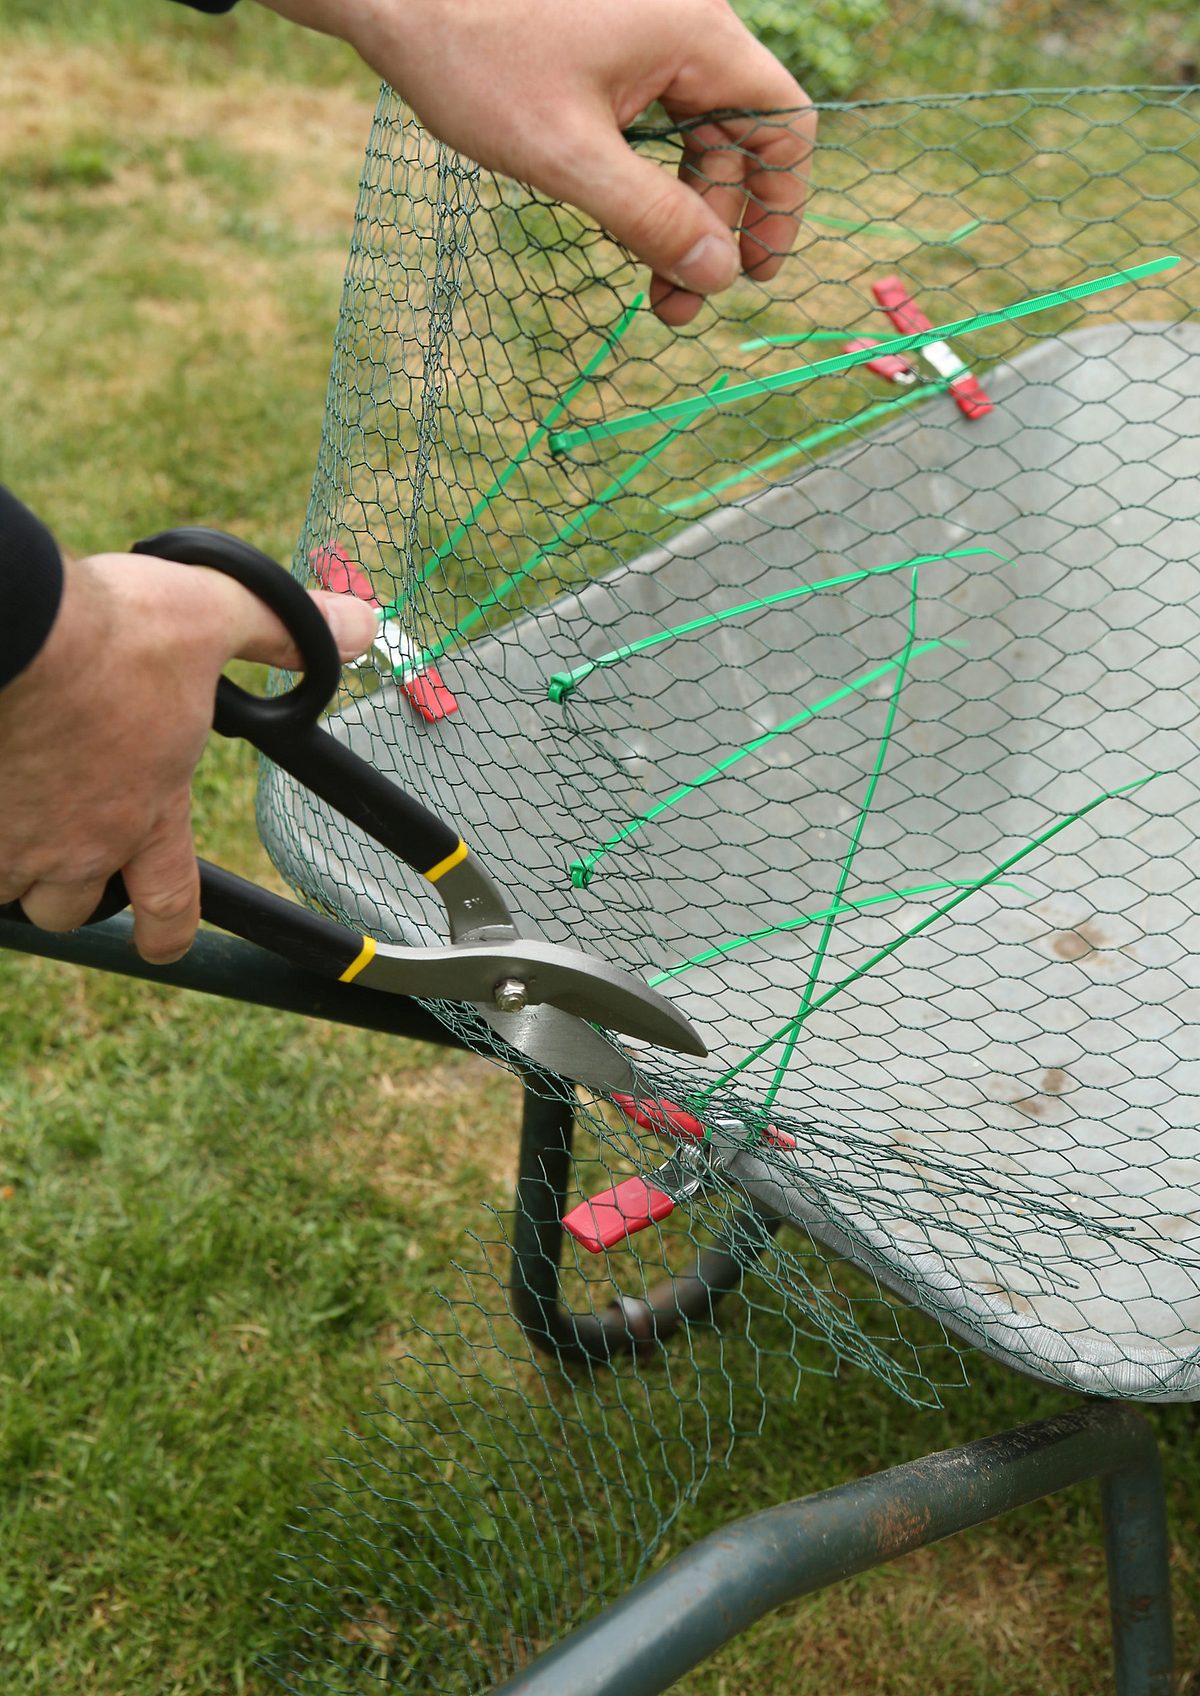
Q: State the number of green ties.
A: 11